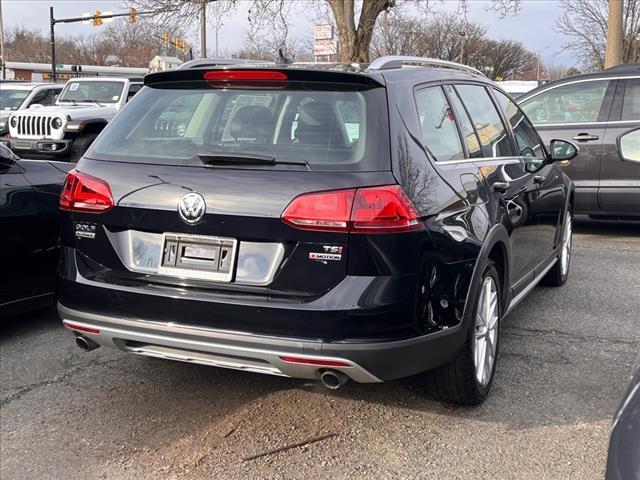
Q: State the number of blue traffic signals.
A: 0